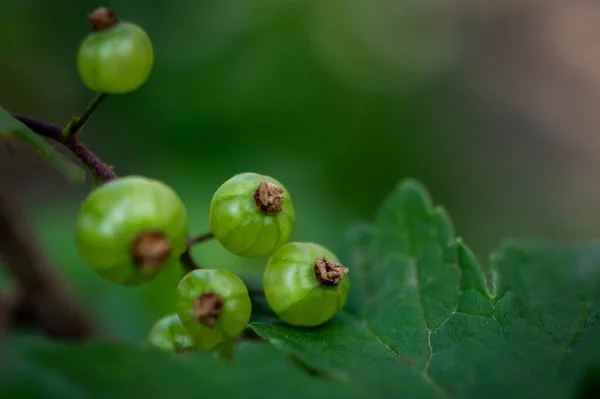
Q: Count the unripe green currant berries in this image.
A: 6